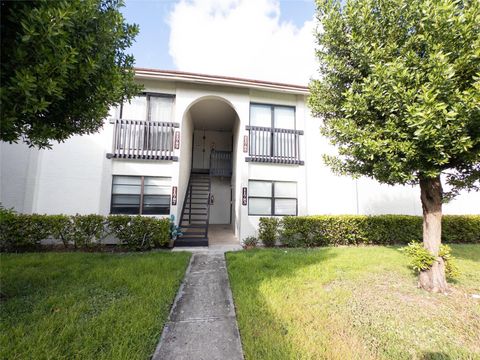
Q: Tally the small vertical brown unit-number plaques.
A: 4